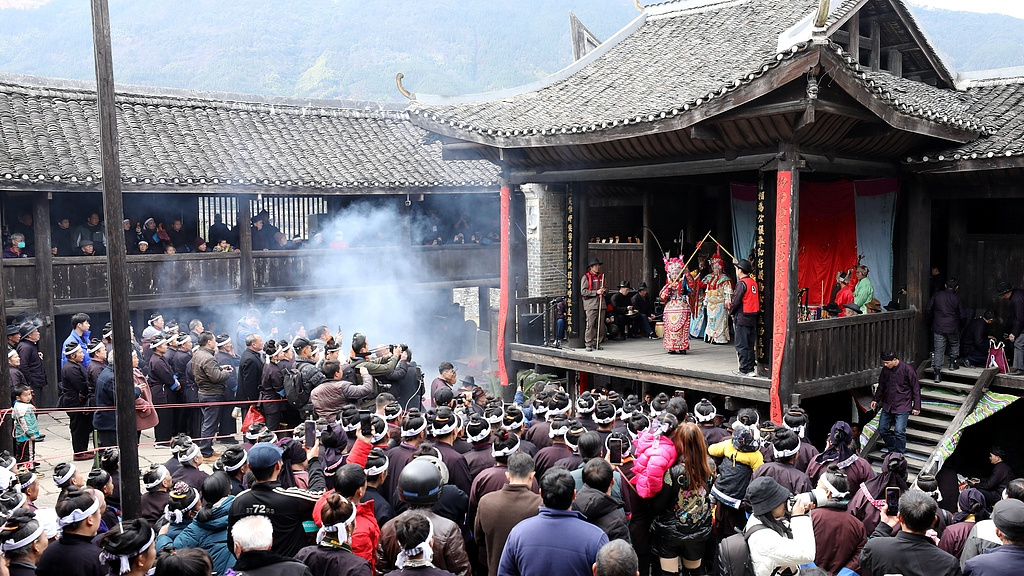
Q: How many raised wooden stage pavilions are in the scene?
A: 1